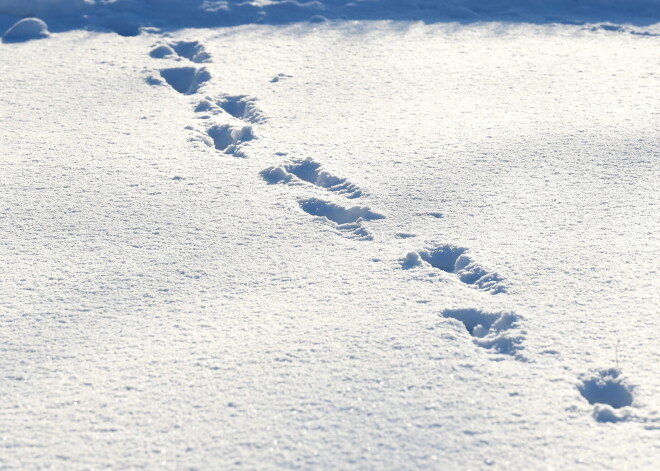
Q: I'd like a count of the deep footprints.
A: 9